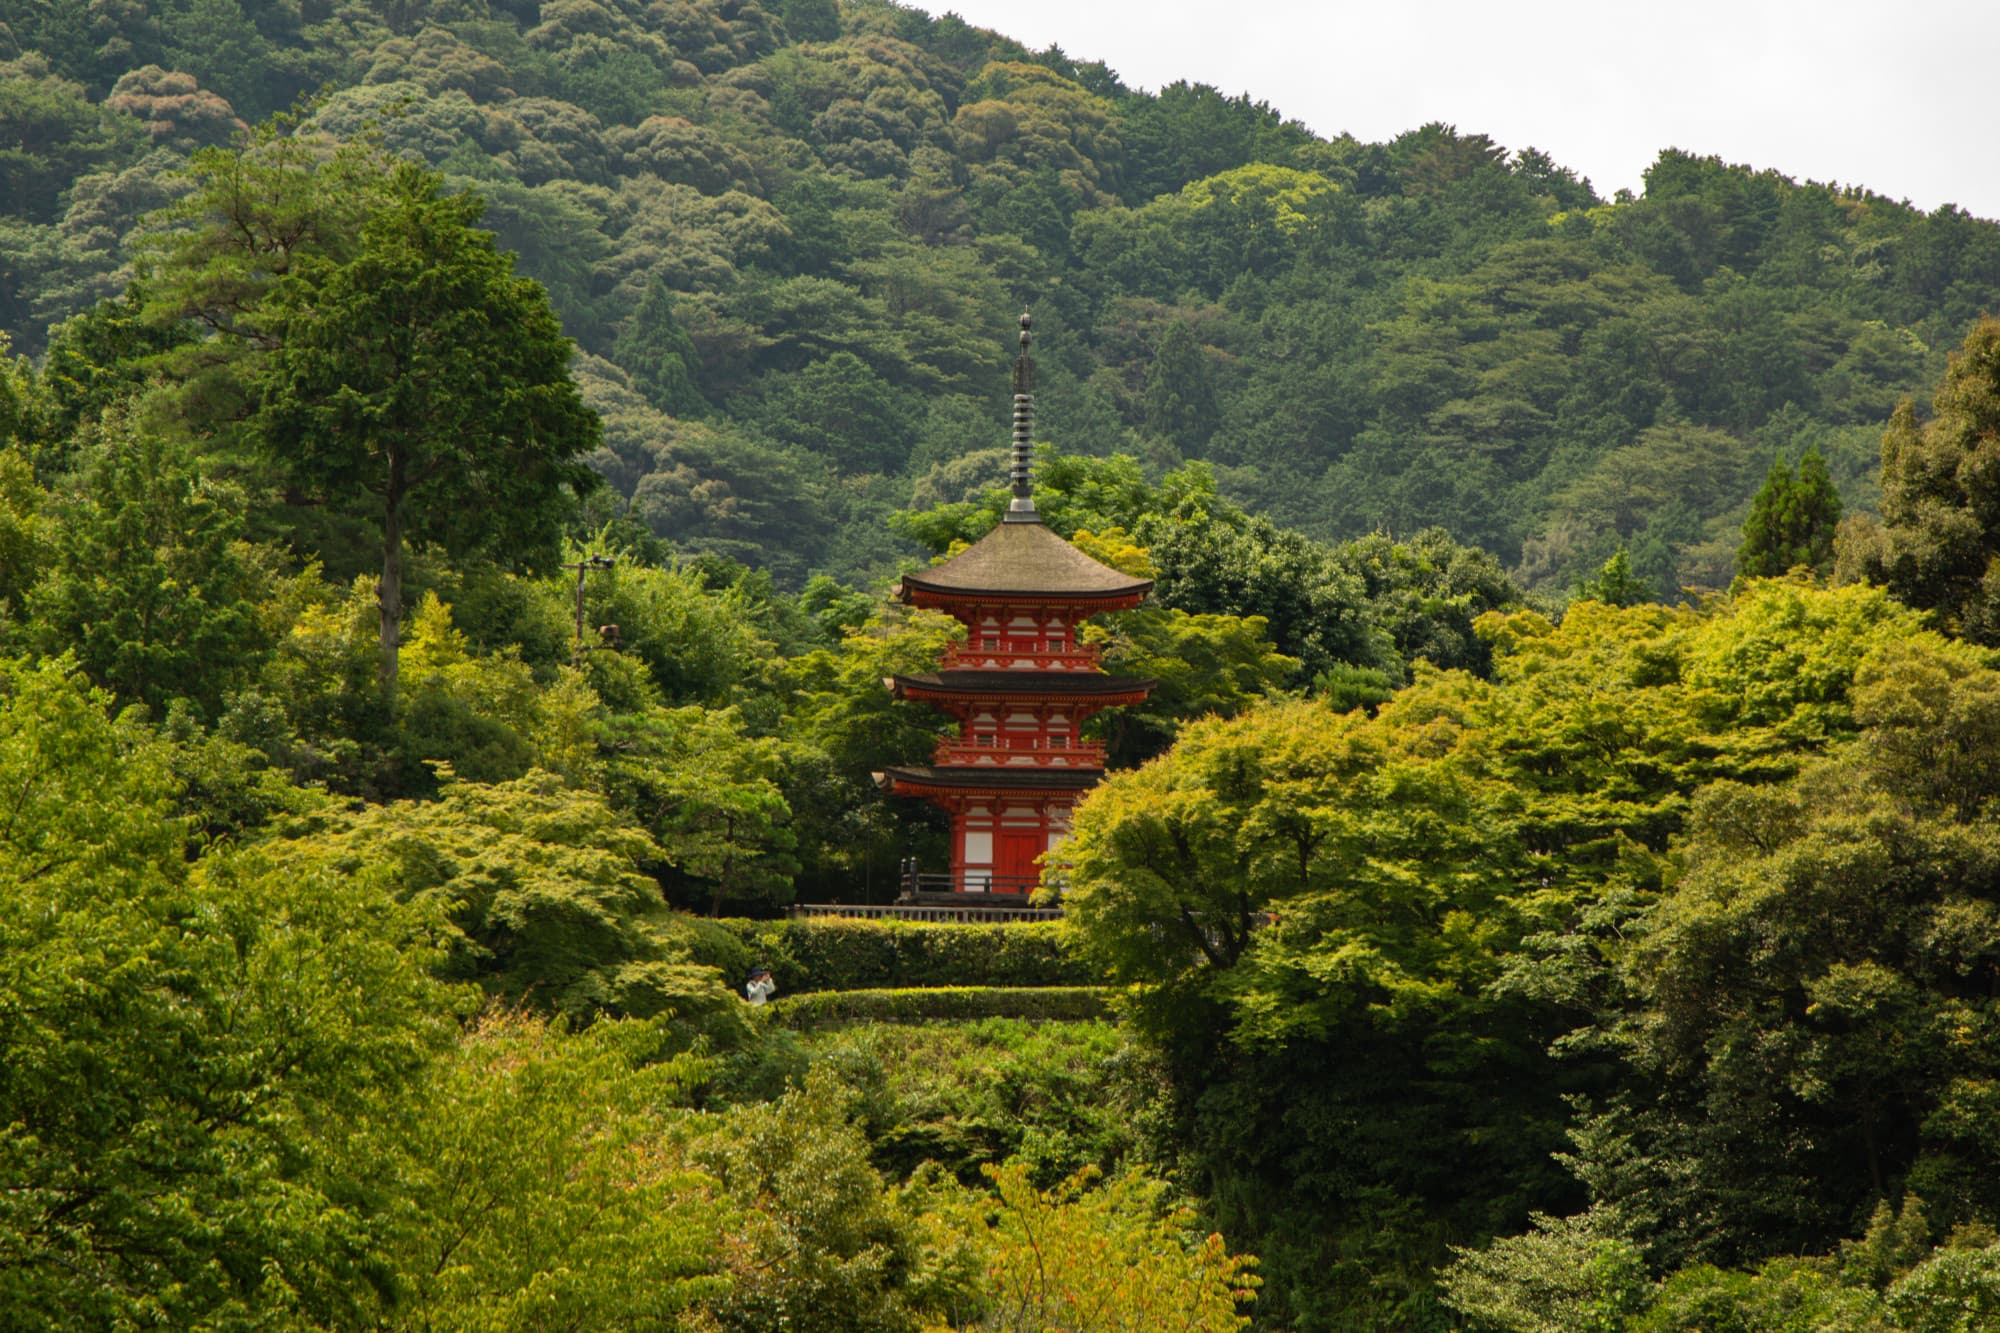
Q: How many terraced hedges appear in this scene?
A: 2